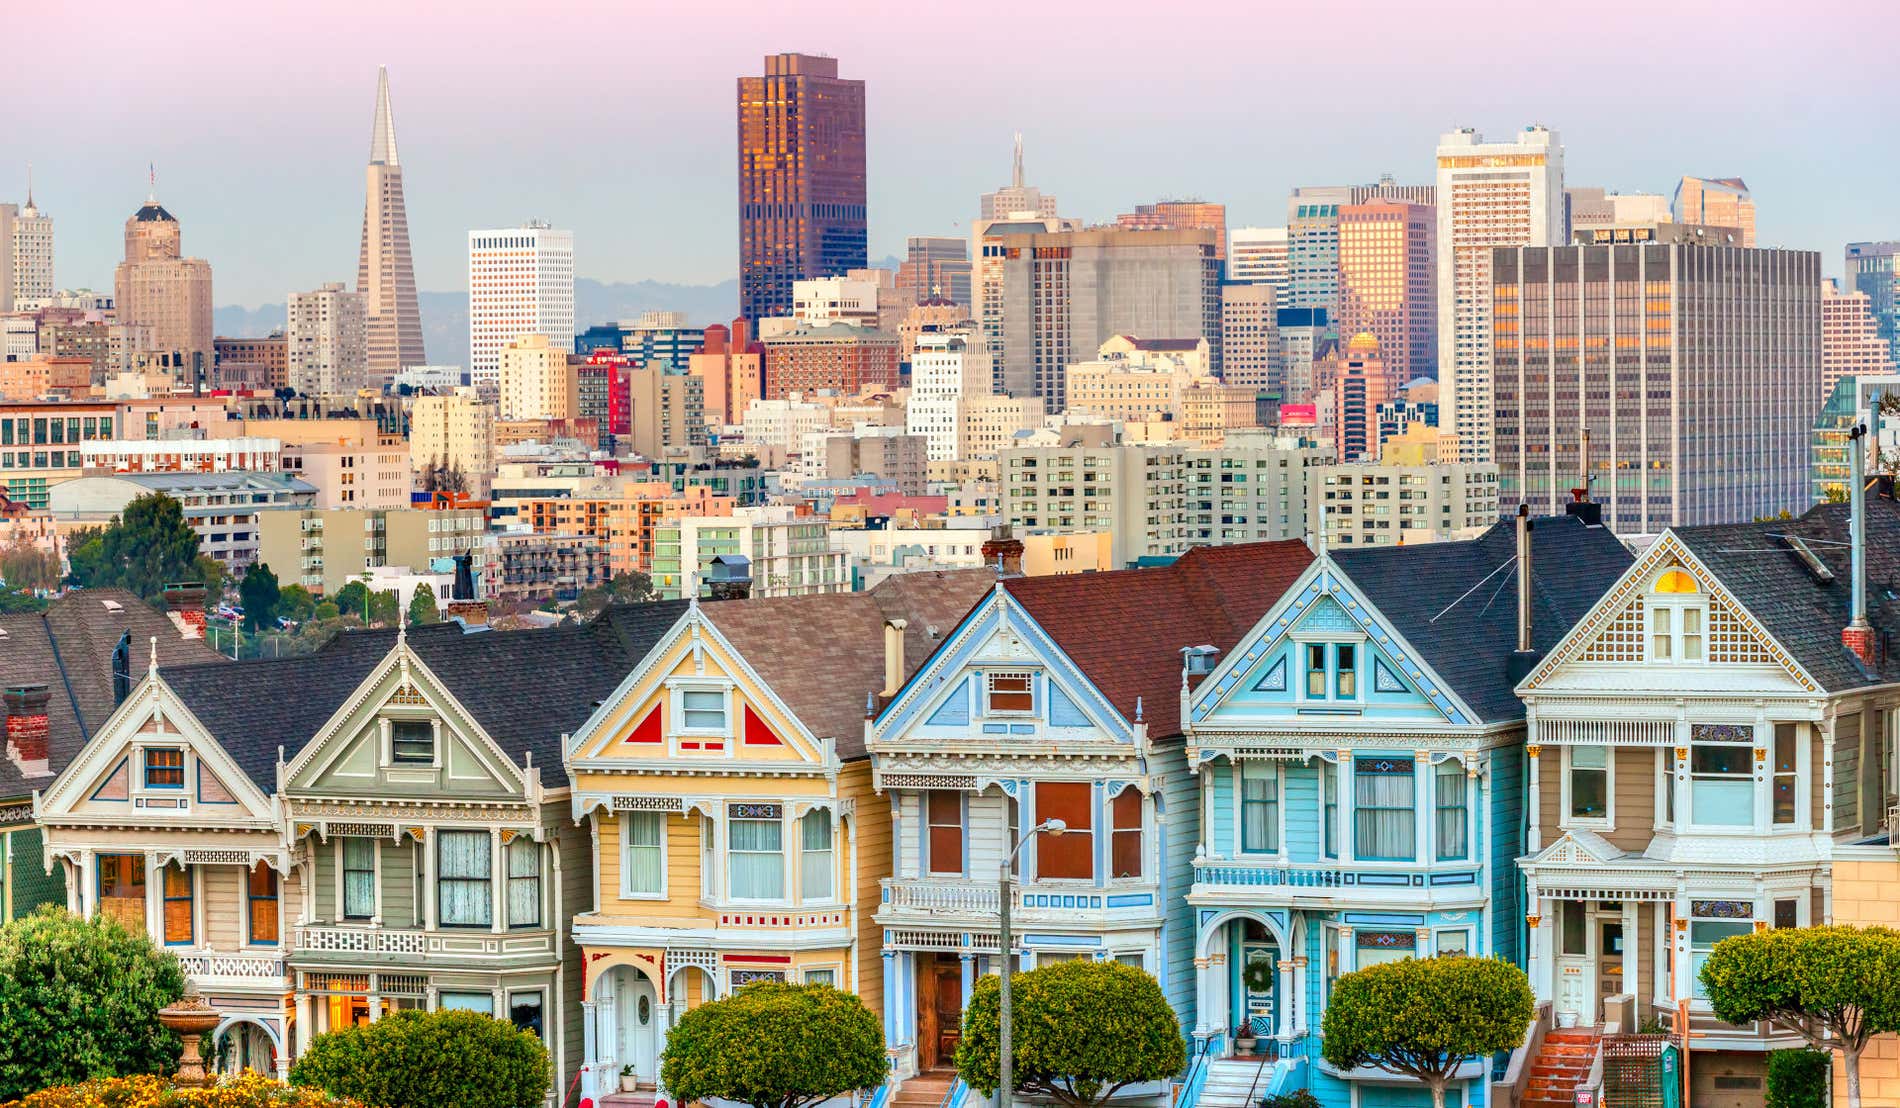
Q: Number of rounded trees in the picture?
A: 5